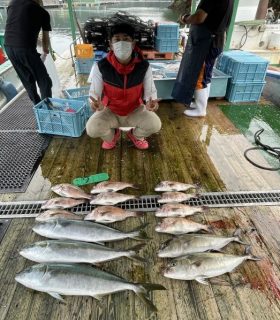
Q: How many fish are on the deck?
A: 15